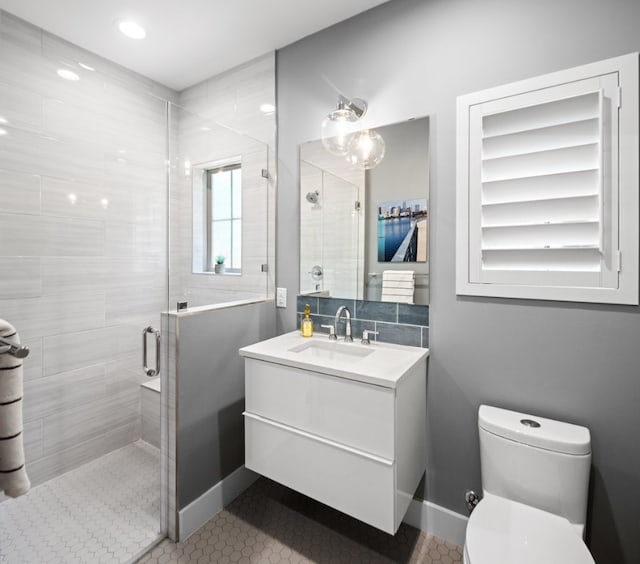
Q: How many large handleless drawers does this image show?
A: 2